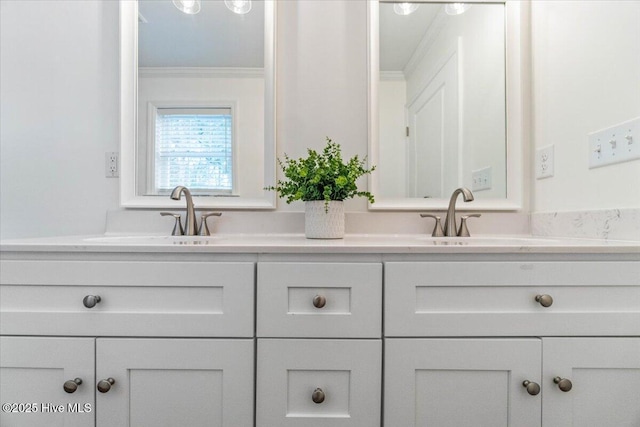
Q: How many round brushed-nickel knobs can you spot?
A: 8